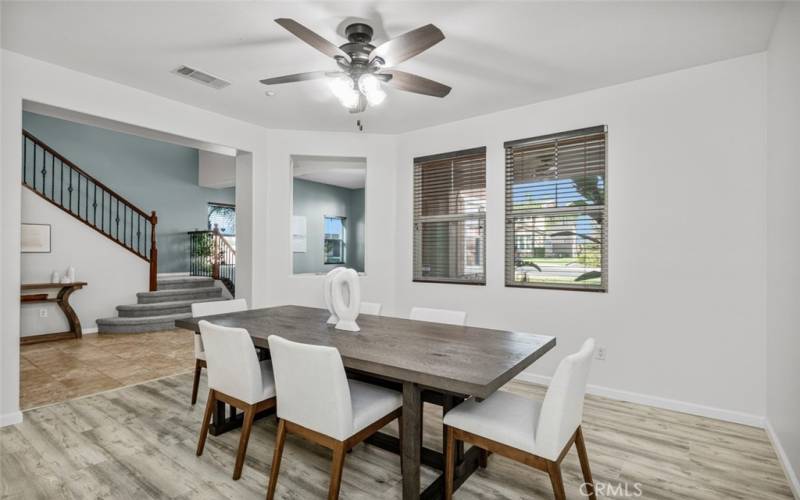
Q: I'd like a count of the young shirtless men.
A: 0